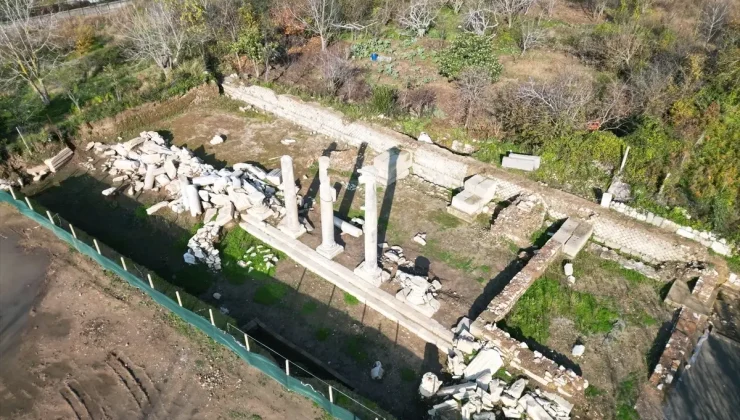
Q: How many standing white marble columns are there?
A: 3